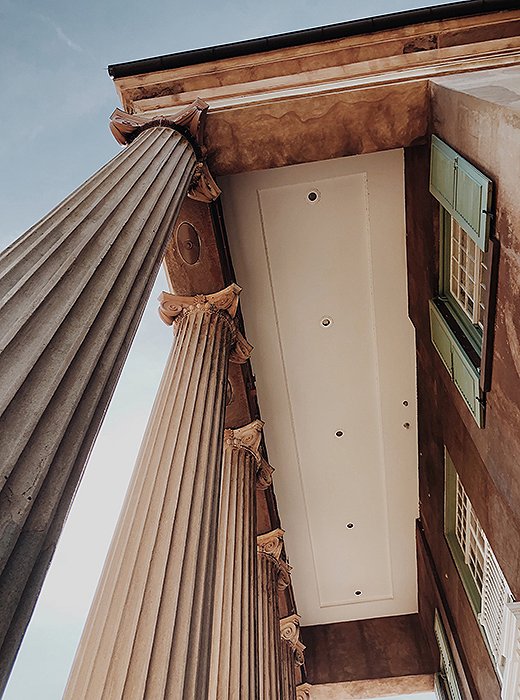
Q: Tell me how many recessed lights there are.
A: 5